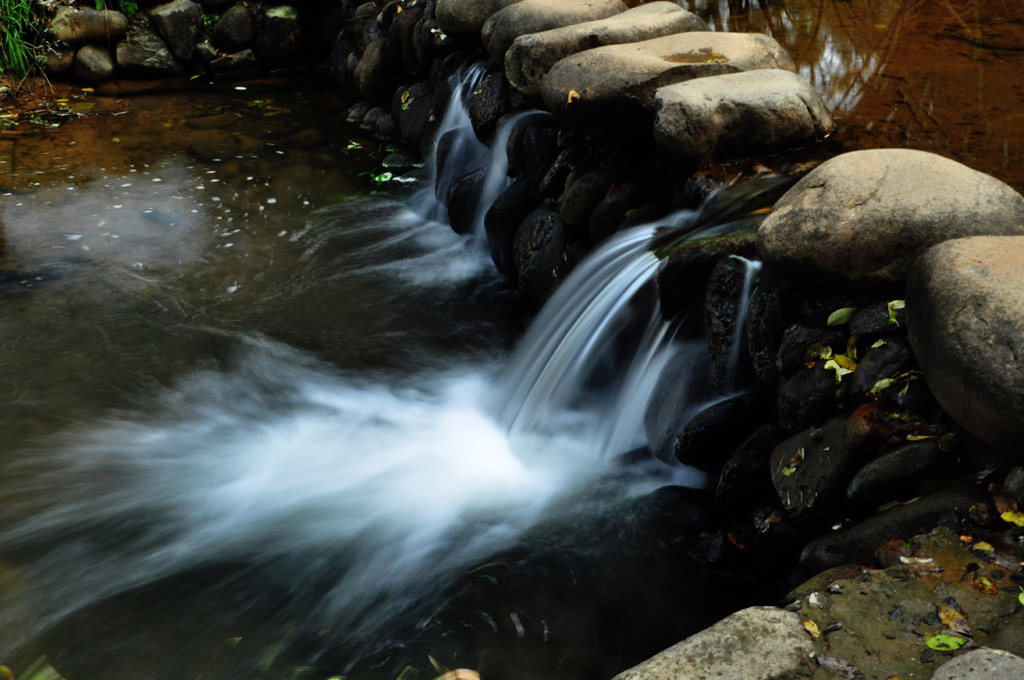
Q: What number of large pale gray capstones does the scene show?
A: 7